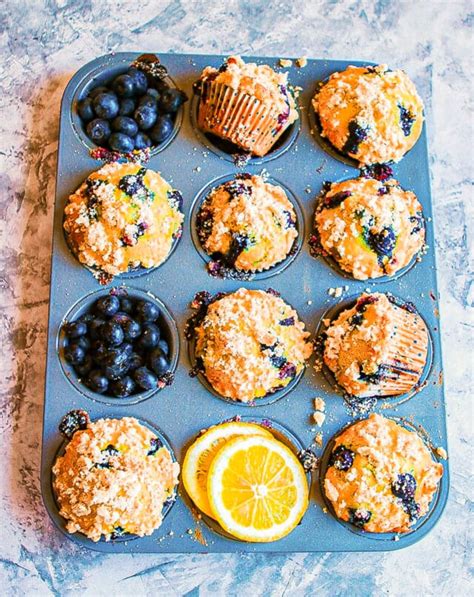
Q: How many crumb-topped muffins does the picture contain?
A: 9